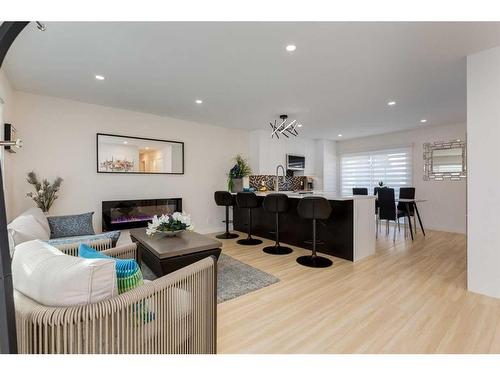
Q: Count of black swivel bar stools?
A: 4